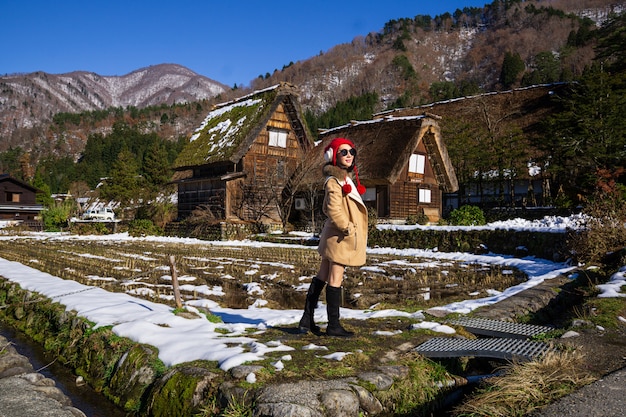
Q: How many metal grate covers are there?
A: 2